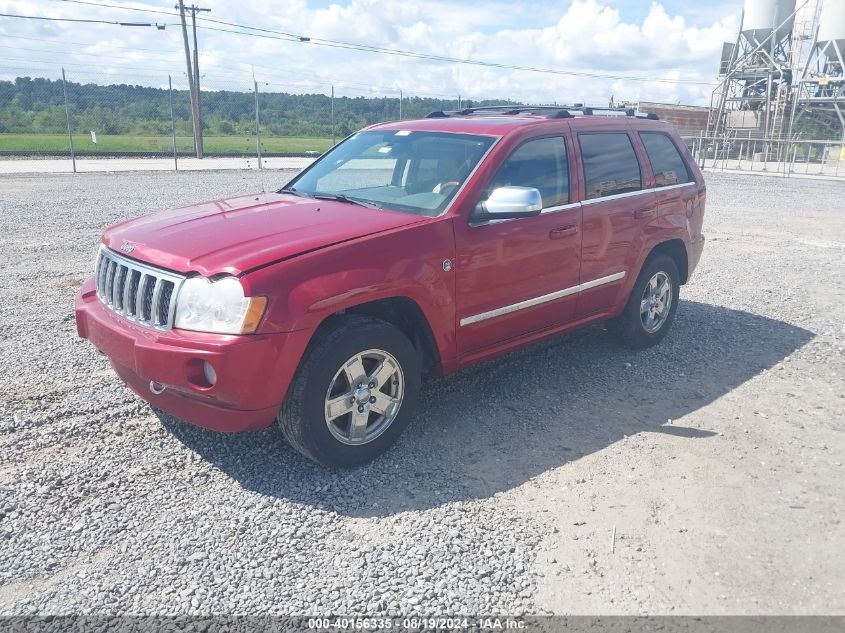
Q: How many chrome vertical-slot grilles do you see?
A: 1